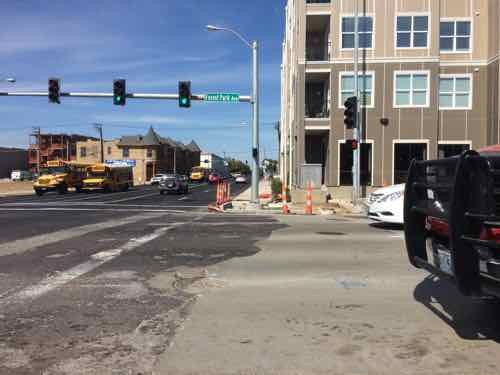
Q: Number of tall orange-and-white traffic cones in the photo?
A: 2